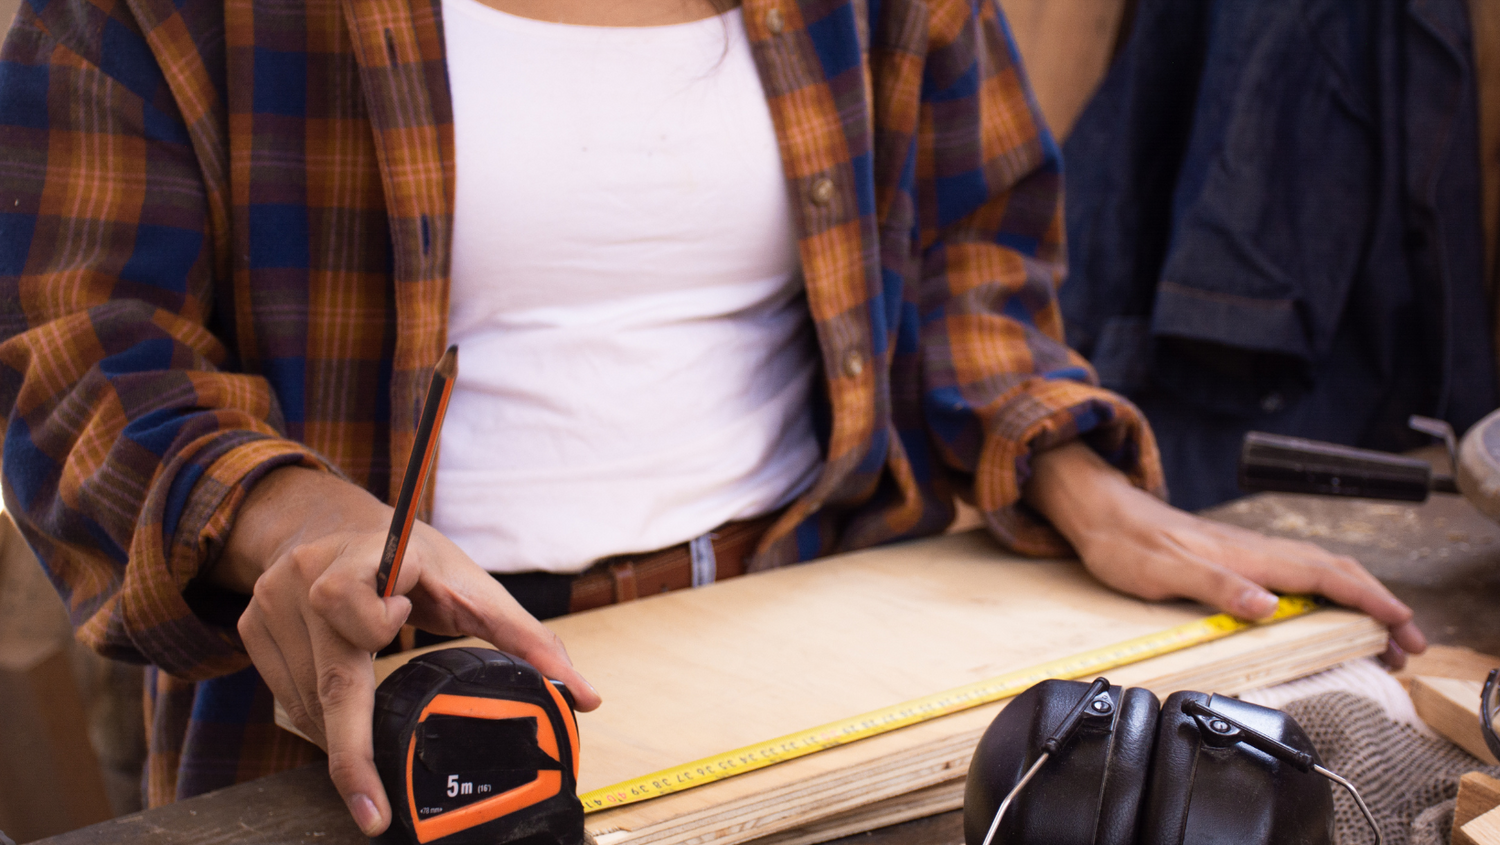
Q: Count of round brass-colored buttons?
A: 3